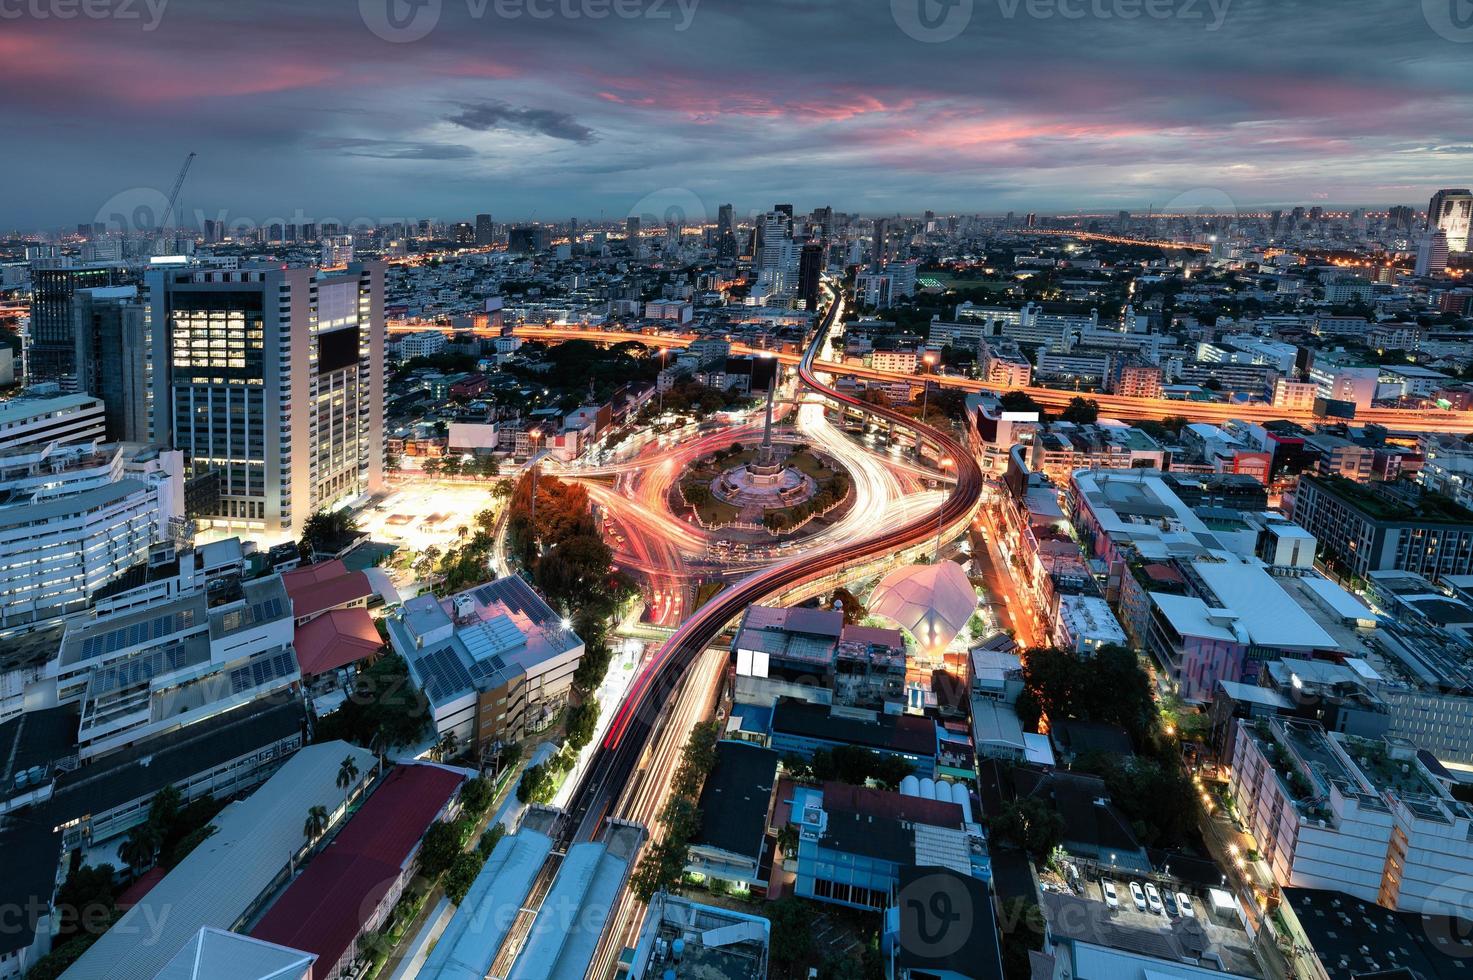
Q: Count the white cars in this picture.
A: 4